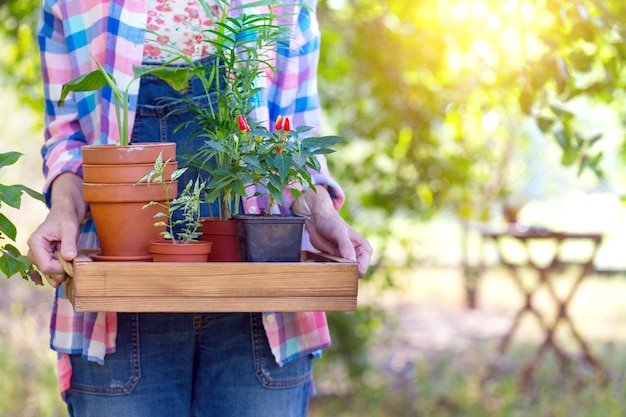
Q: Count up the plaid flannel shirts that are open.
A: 1